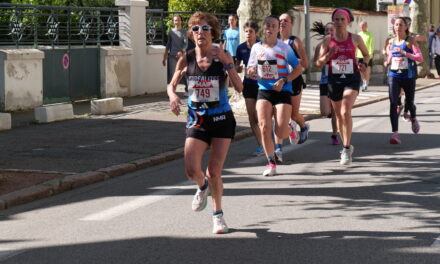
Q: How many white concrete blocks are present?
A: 3